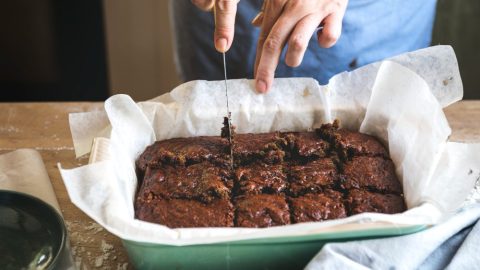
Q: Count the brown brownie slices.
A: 12